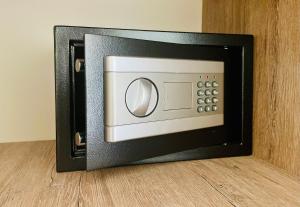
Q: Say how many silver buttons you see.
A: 12